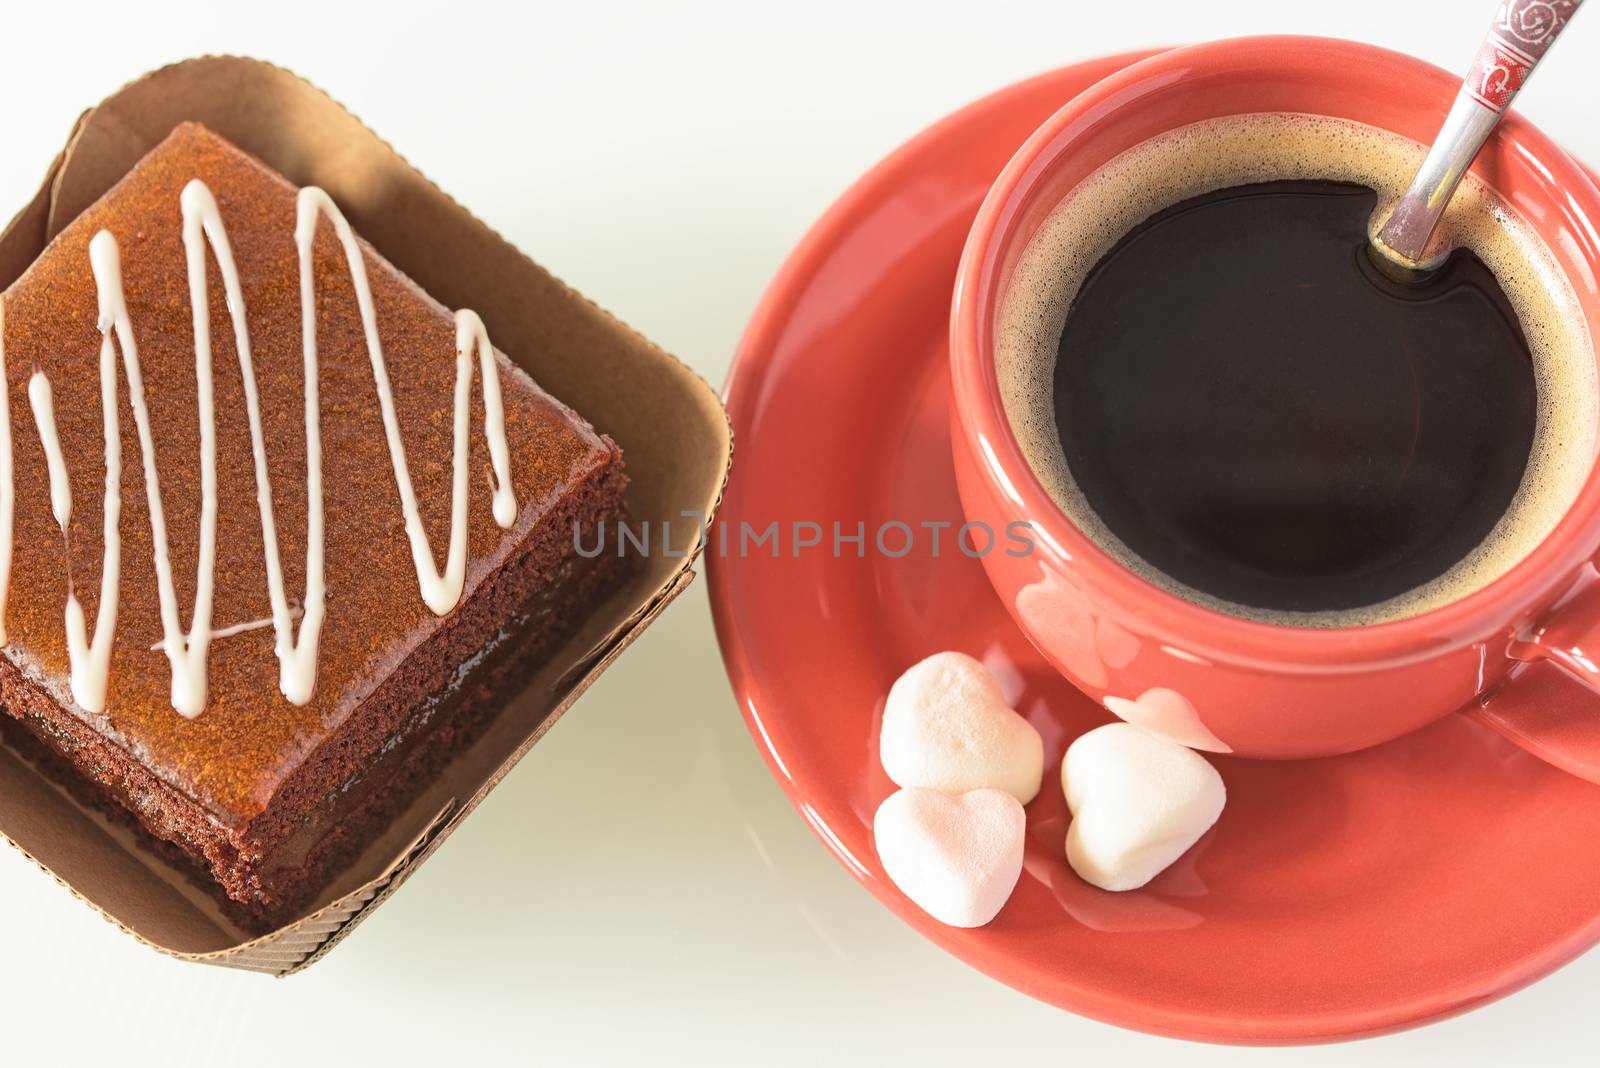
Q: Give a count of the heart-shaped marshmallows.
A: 3